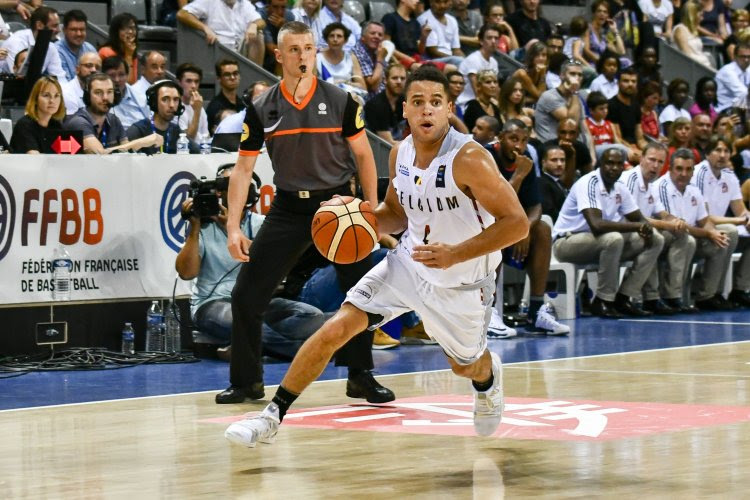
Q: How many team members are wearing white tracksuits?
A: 4